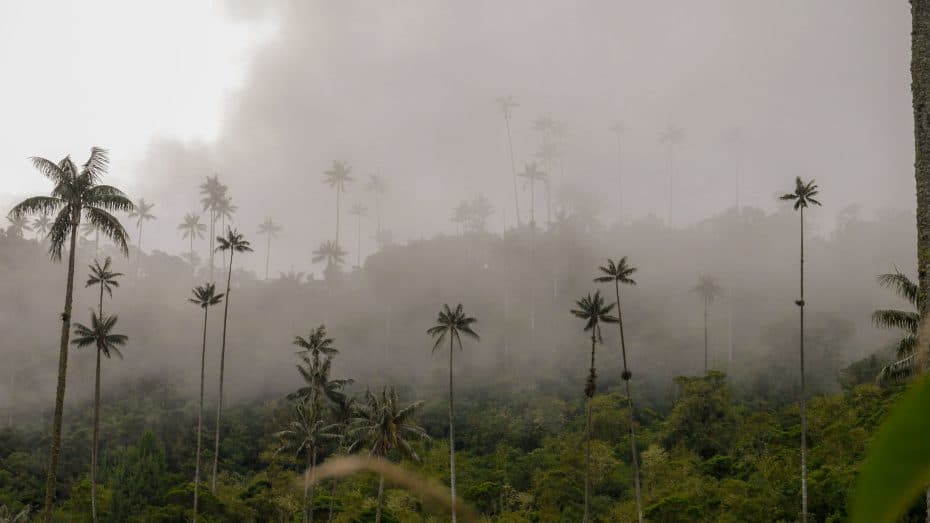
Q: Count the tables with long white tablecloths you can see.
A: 0